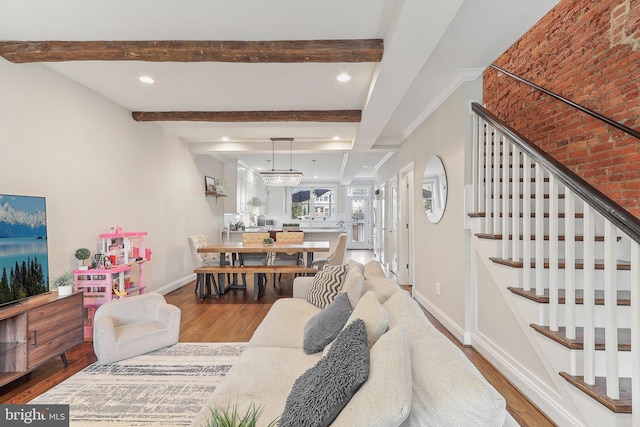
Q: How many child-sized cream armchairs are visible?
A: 1